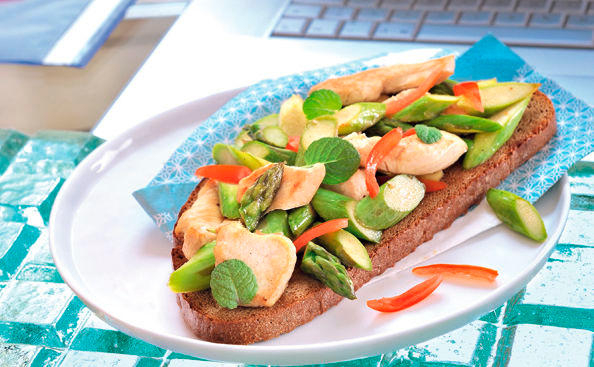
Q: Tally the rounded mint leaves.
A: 4